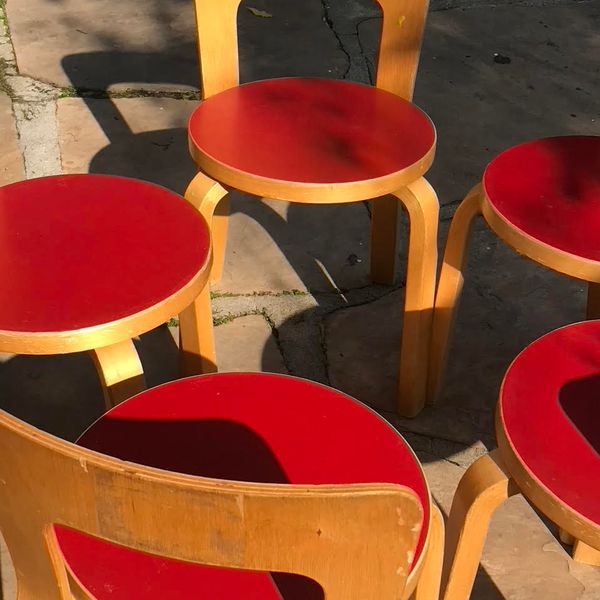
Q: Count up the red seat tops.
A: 5